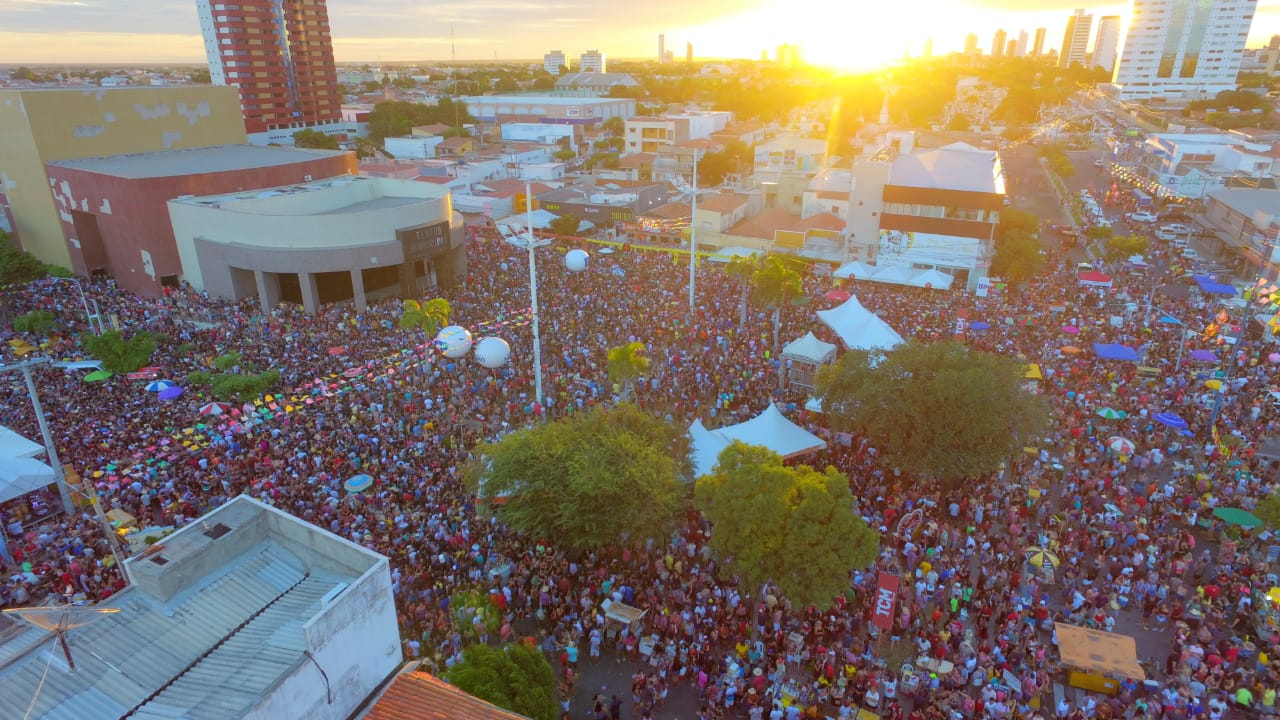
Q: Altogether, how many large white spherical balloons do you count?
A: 3